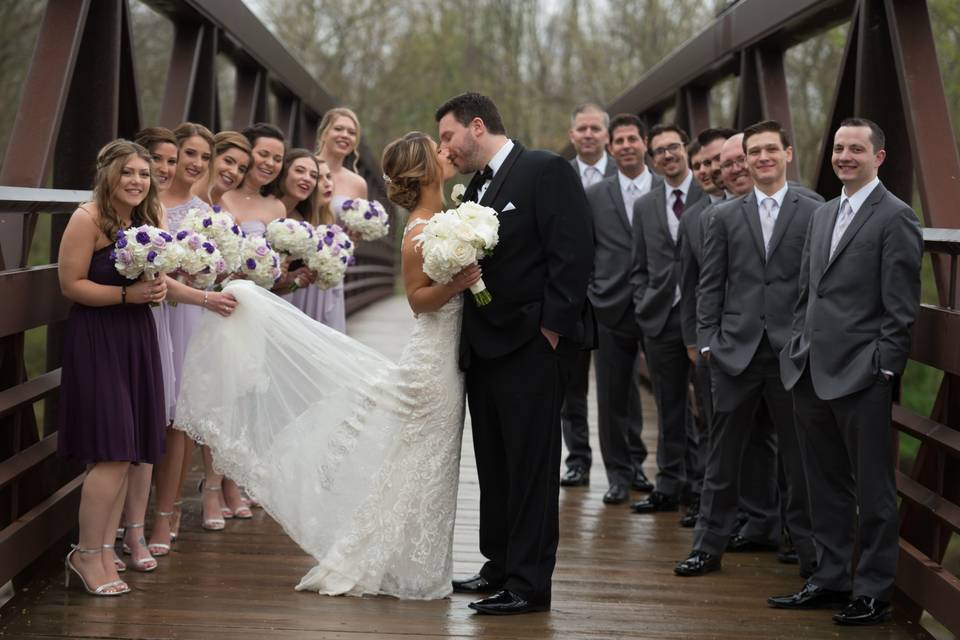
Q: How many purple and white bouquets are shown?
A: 7